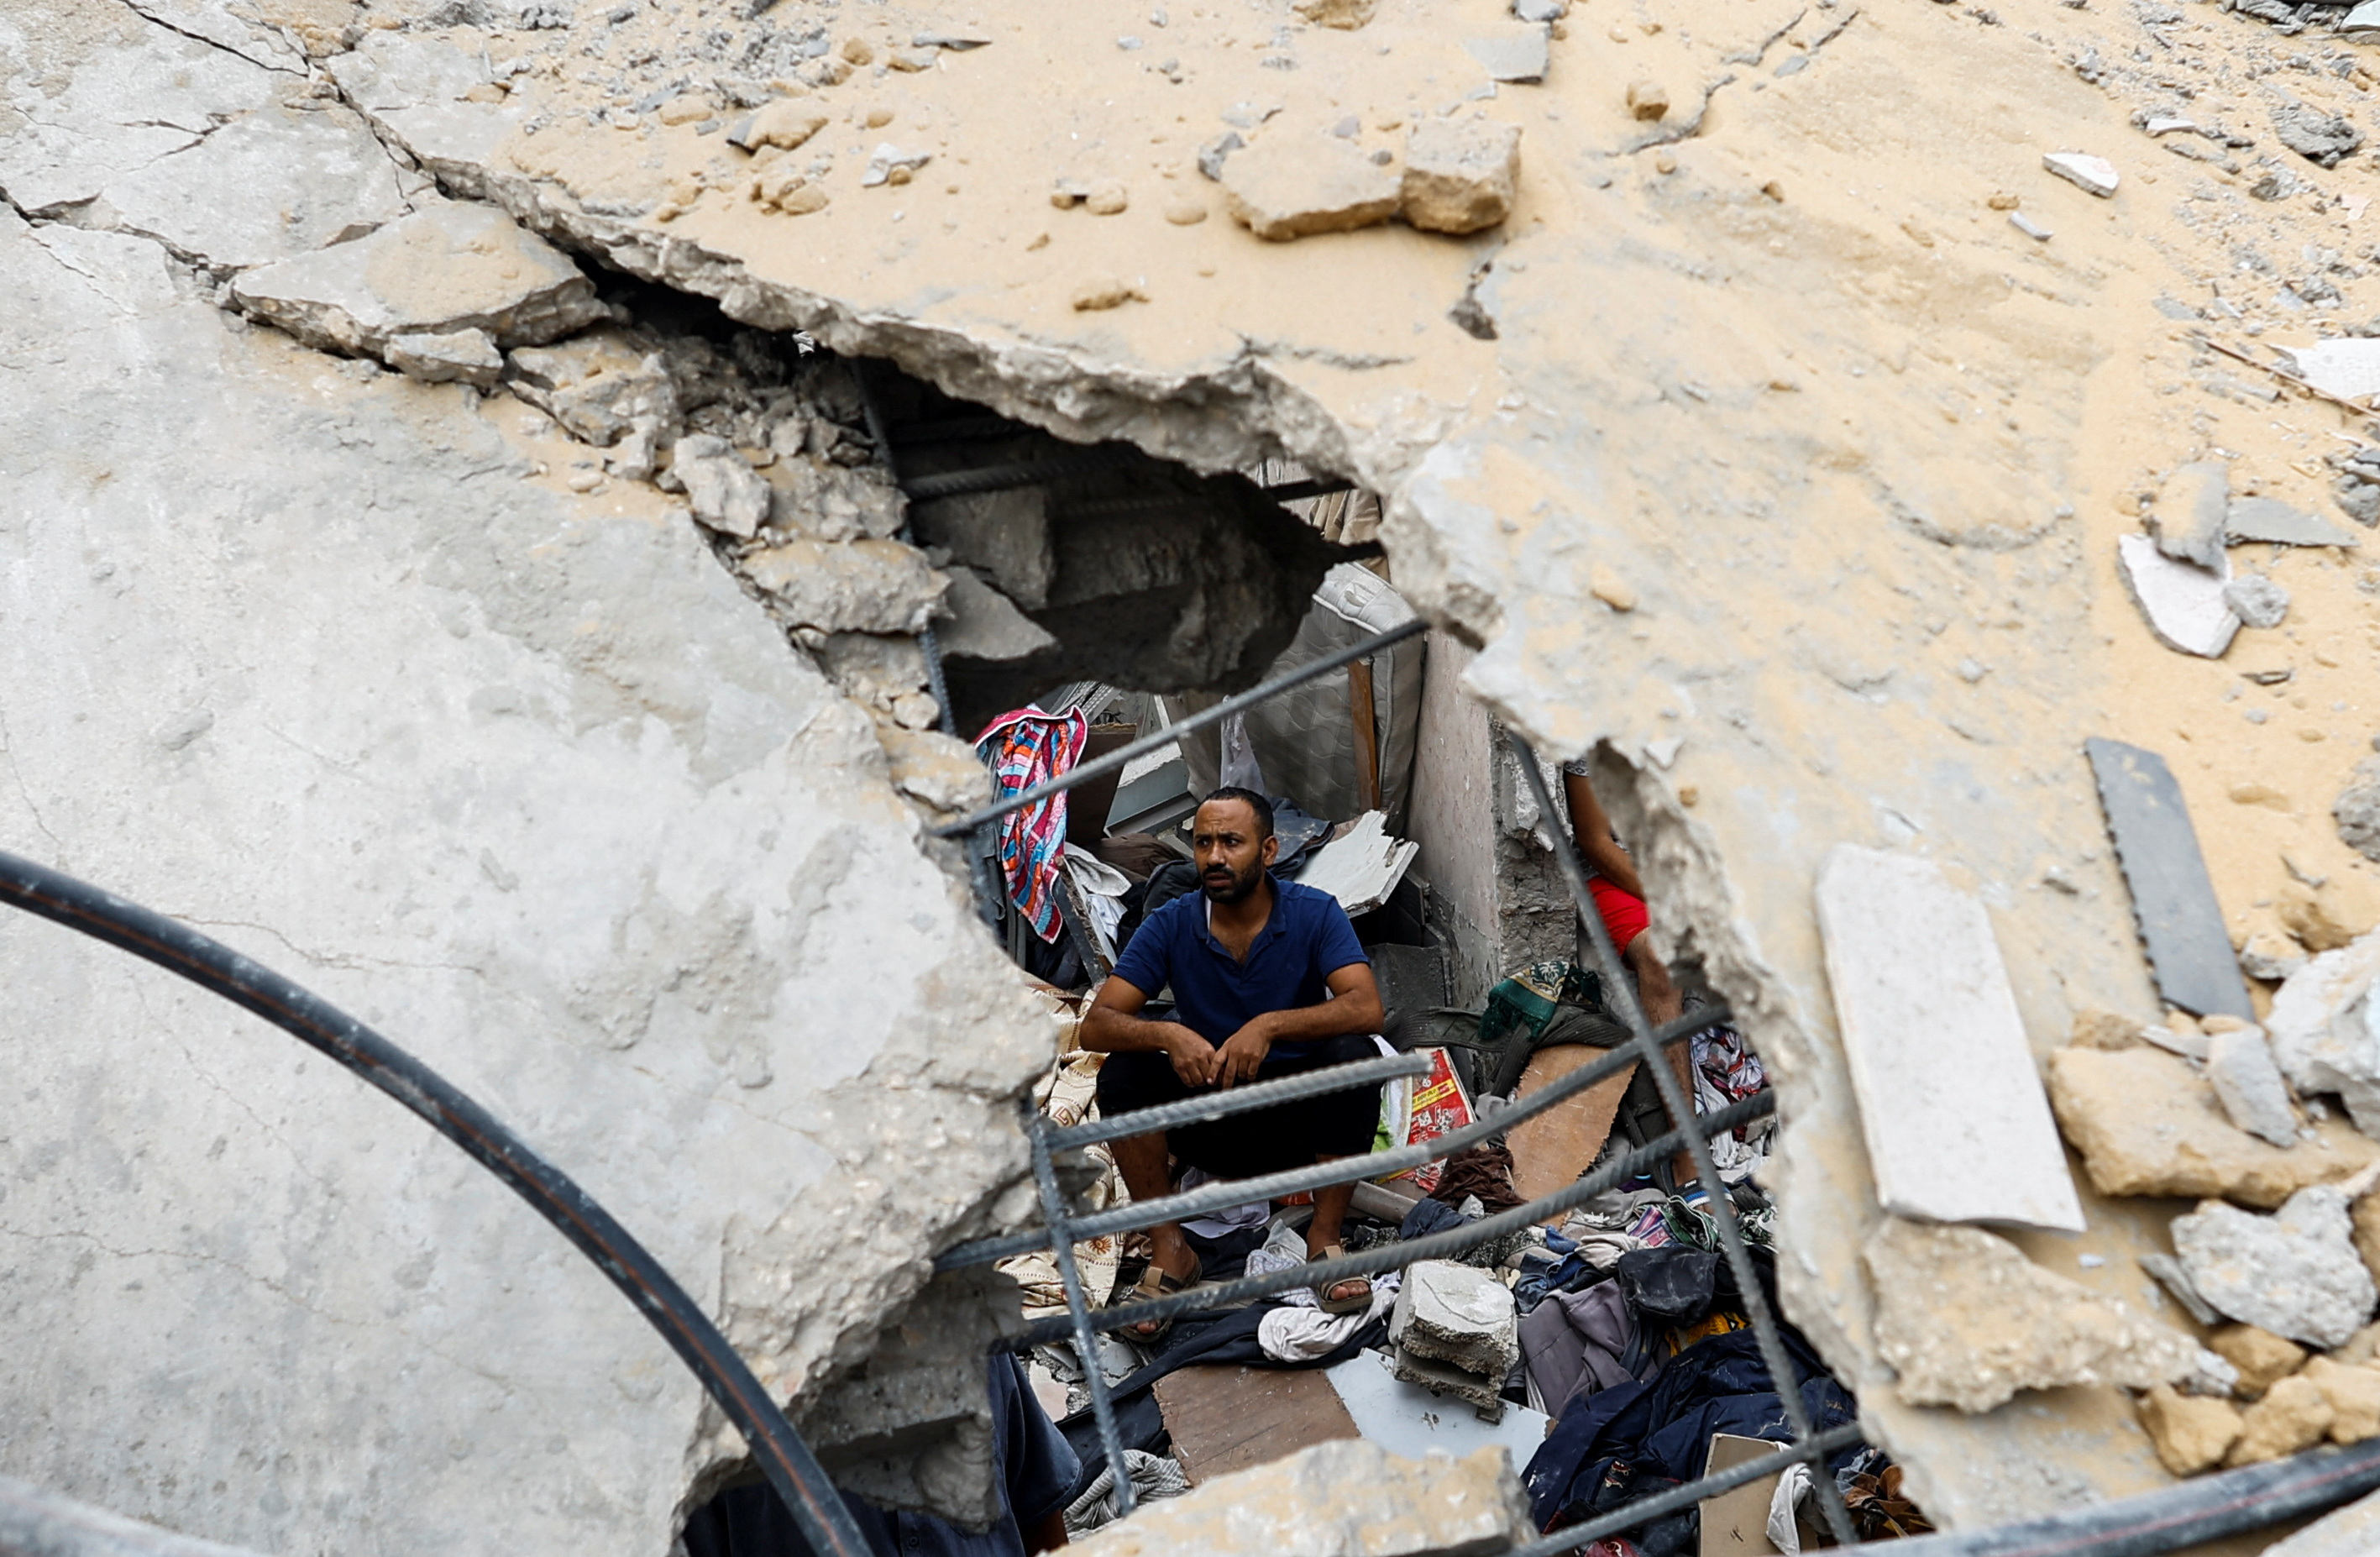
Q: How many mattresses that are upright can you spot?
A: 1